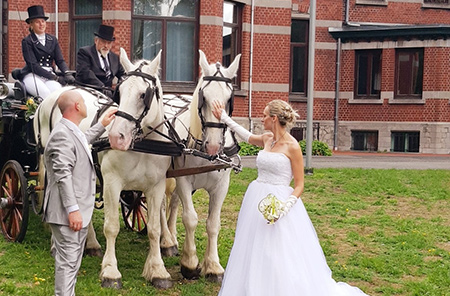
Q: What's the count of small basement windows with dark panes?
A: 2